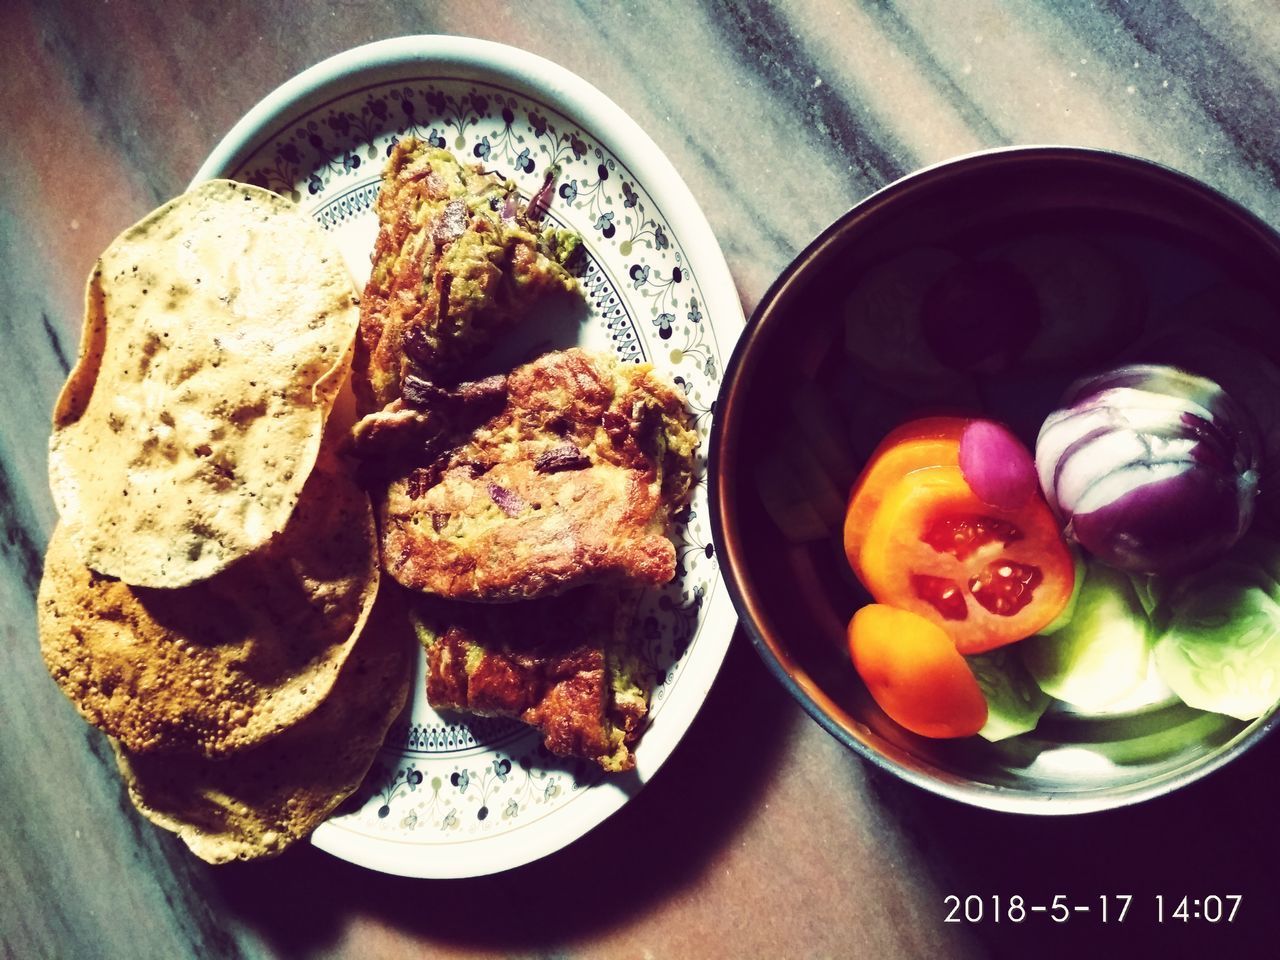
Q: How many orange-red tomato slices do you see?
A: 3